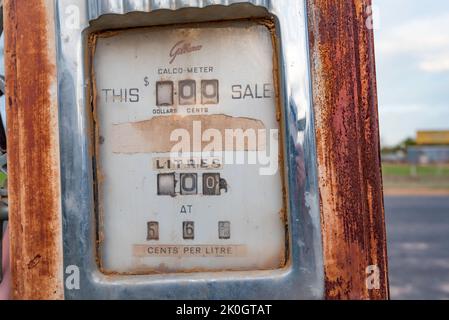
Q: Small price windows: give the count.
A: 3